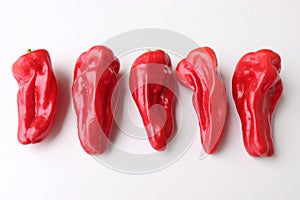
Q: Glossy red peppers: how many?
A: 5